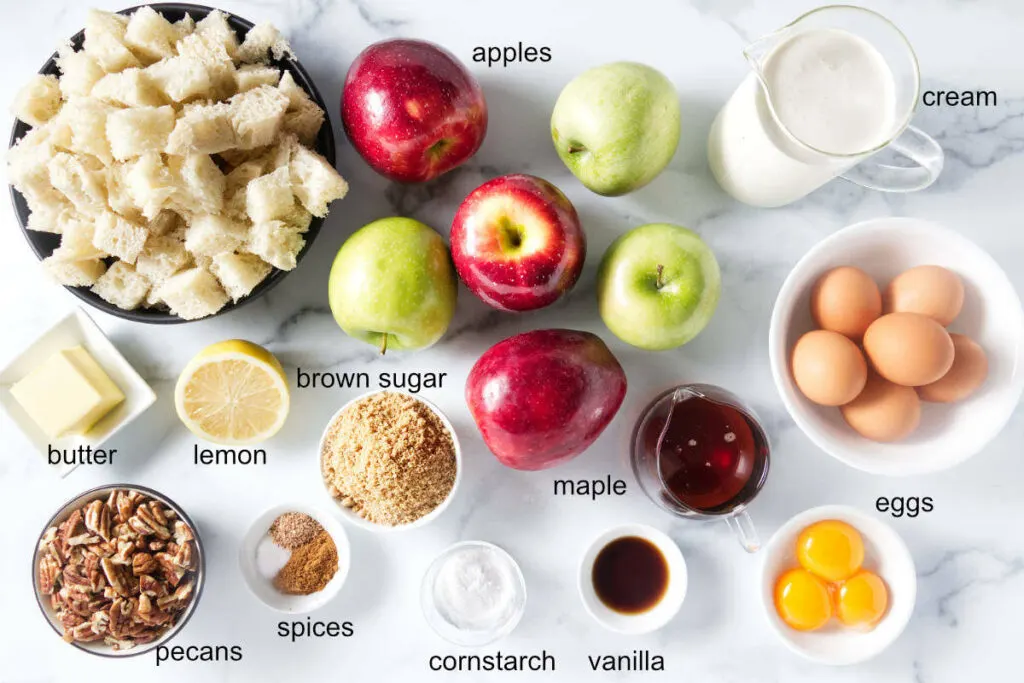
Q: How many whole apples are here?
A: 6